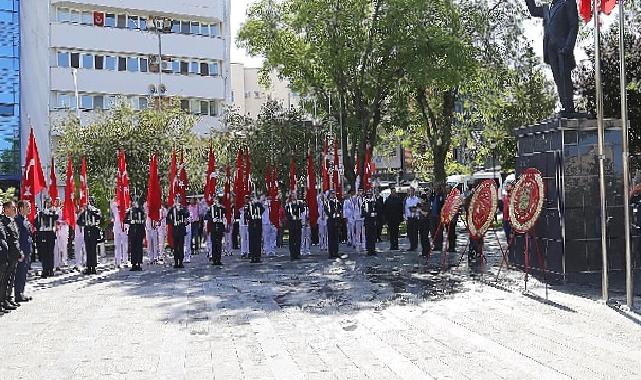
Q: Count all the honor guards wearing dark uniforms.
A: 9